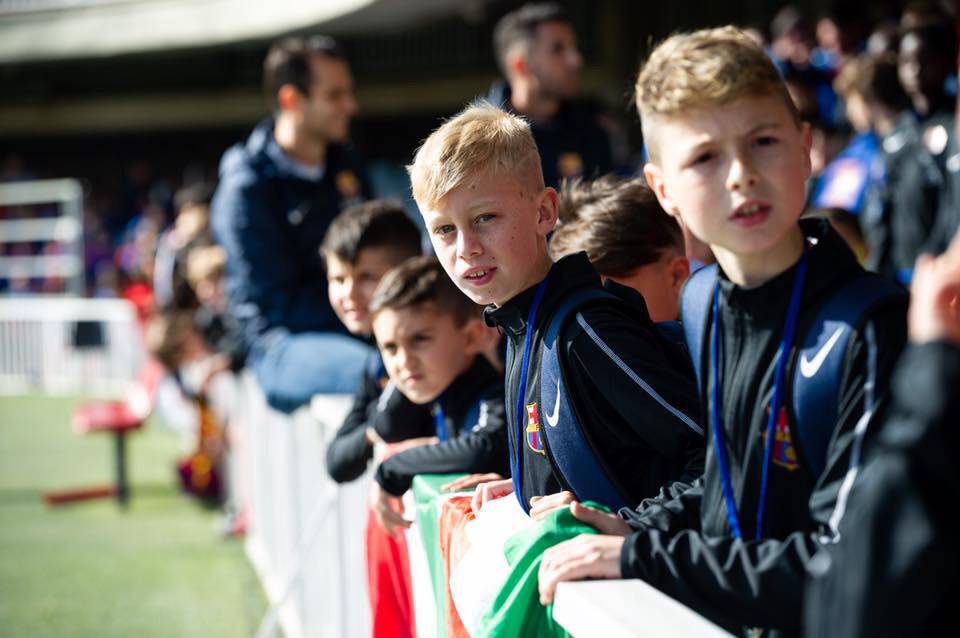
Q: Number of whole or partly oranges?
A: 0